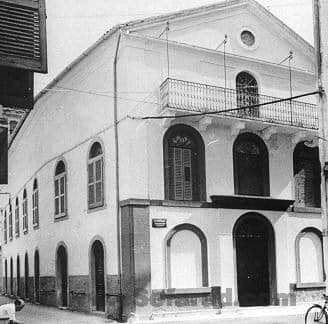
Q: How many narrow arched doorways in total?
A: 7